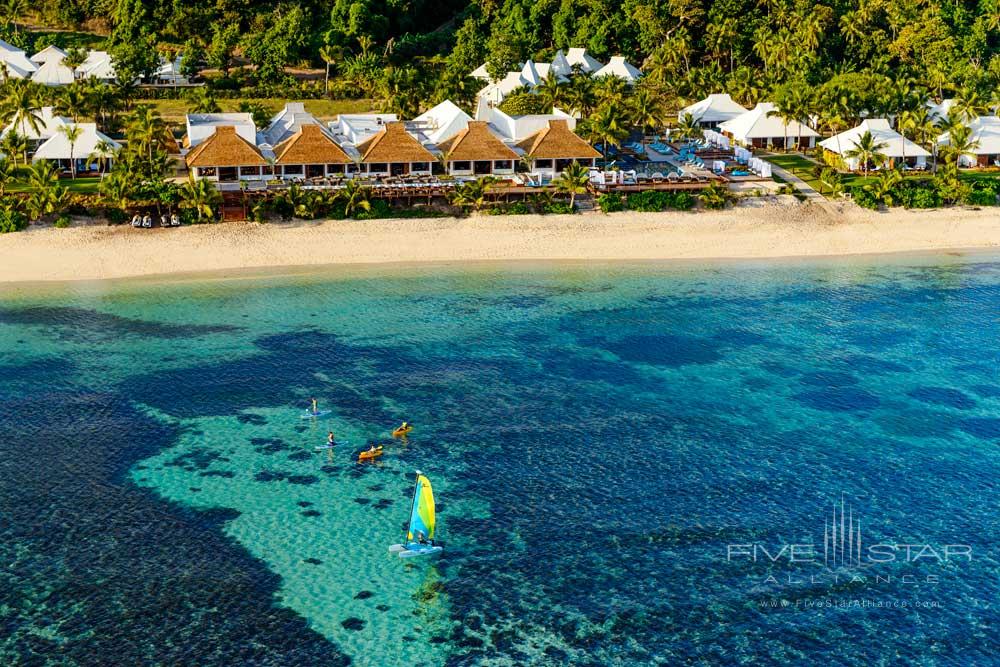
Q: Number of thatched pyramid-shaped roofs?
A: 5